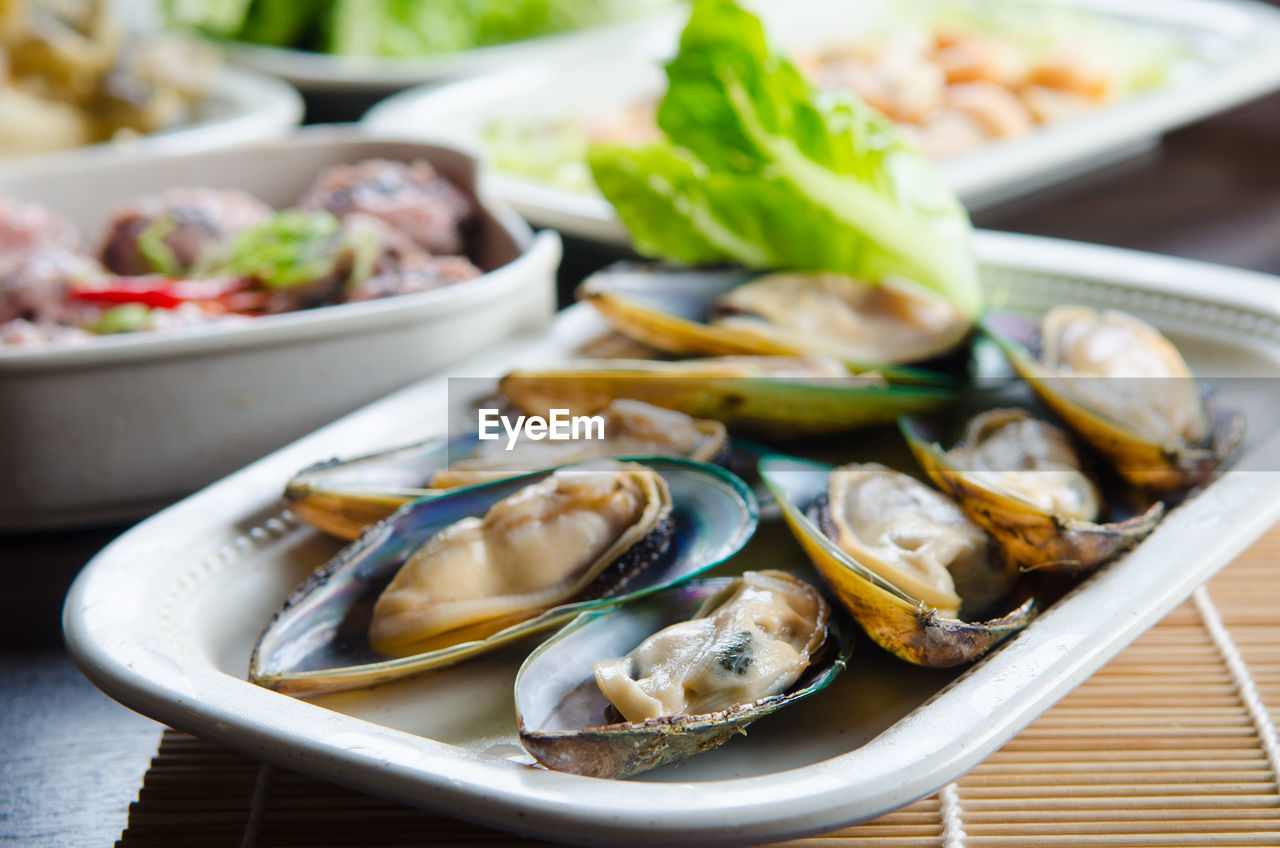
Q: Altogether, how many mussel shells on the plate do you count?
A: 8